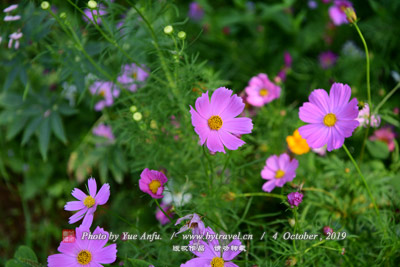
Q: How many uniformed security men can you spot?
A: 0